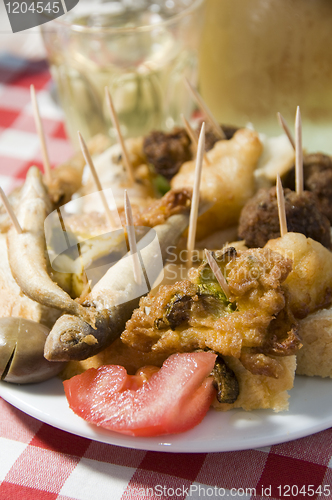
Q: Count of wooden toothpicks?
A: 12